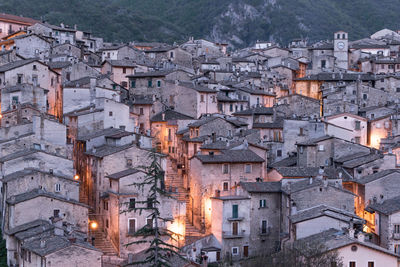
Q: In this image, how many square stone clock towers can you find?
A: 1